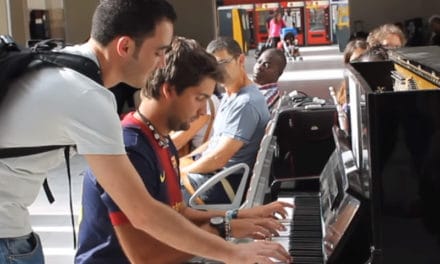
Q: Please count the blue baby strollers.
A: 1